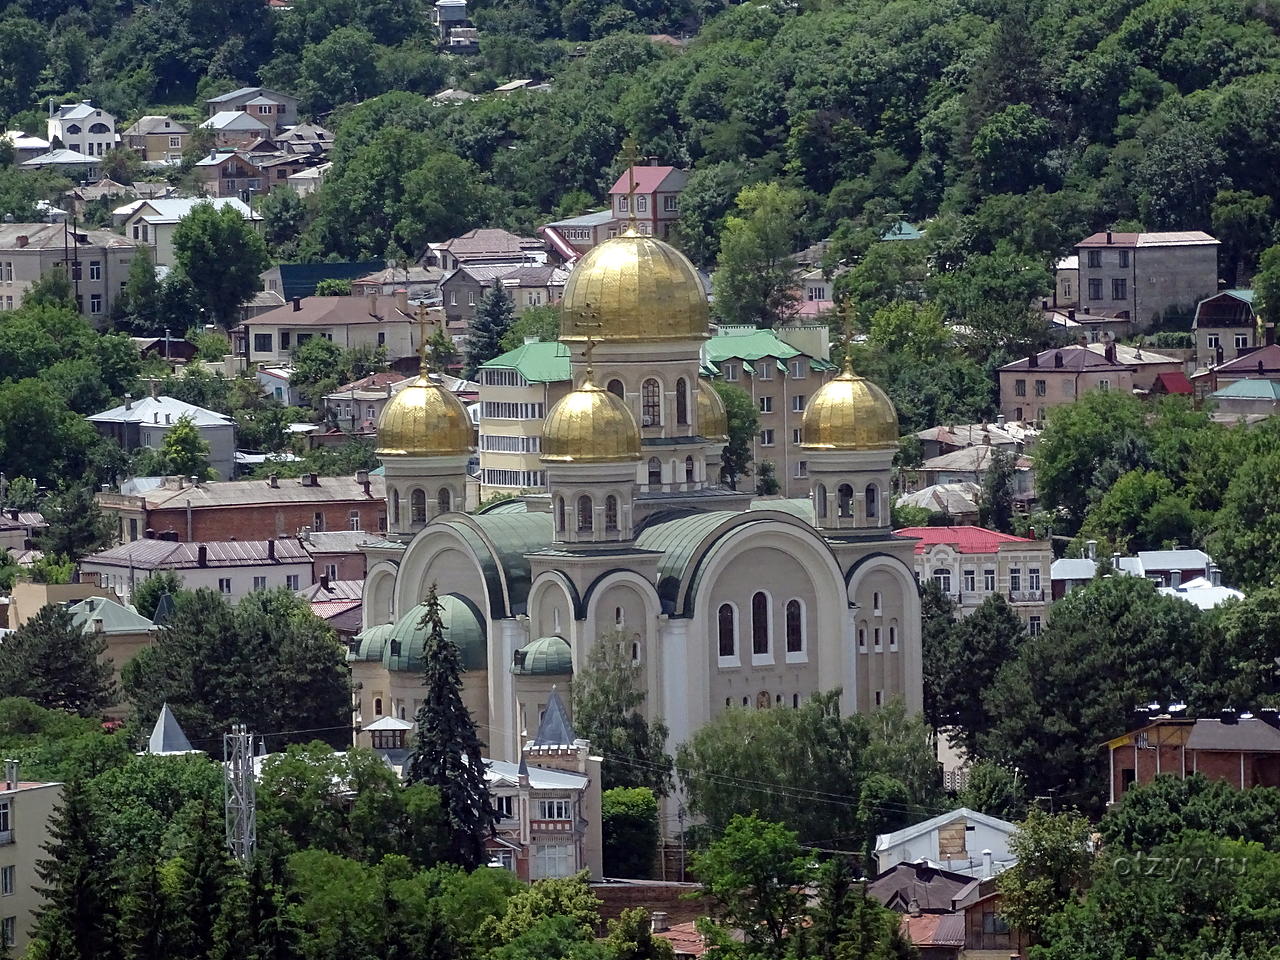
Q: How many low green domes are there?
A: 3